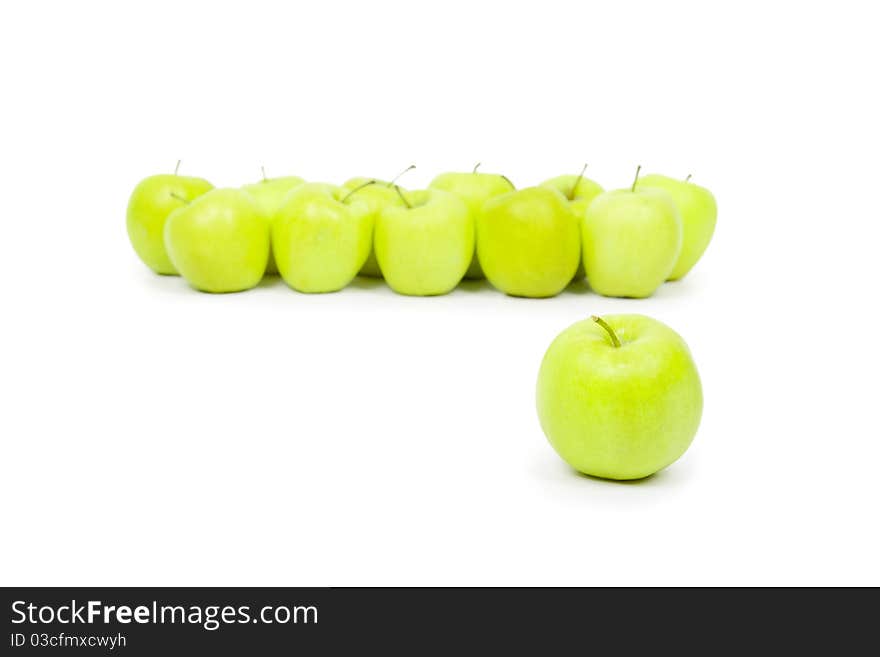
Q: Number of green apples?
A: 12